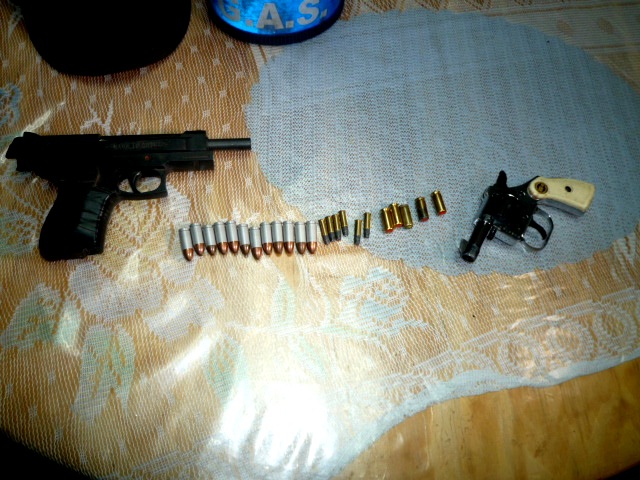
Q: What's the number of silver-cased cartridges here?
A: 12